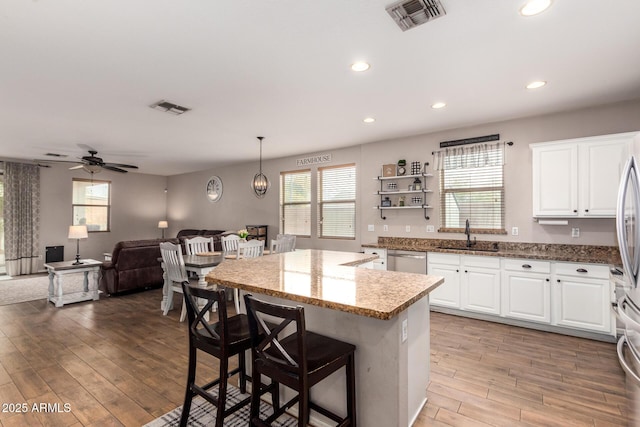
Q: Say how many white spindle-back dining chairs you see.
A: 6